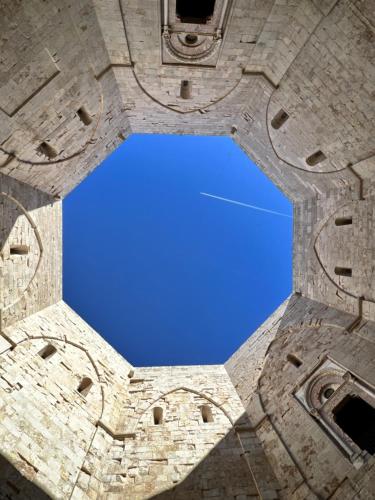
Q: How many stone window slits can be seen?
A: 13